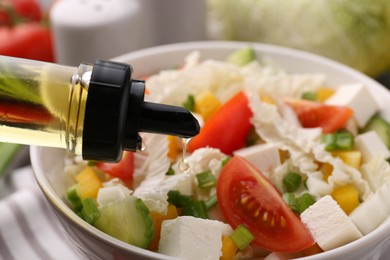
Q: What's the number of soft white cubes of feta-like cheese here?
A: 5